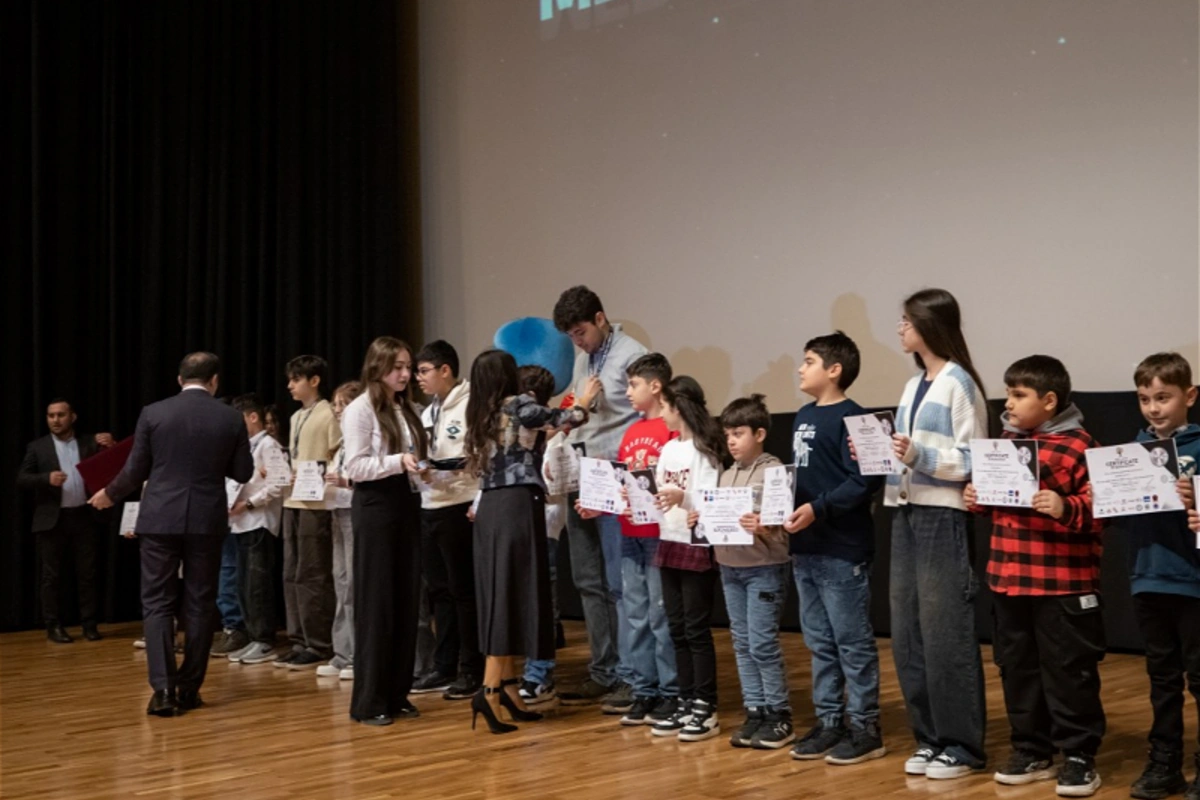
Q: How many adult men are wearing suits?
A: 2